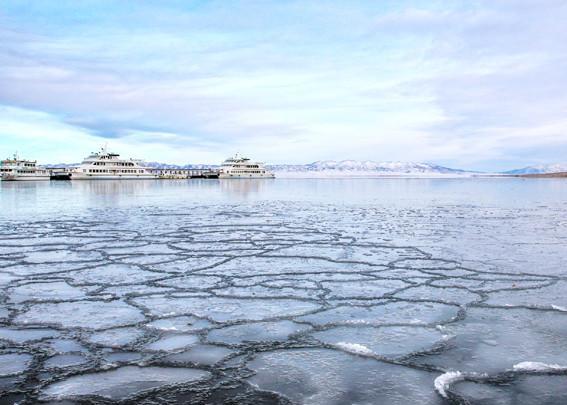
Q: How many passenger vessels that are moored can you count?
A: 3